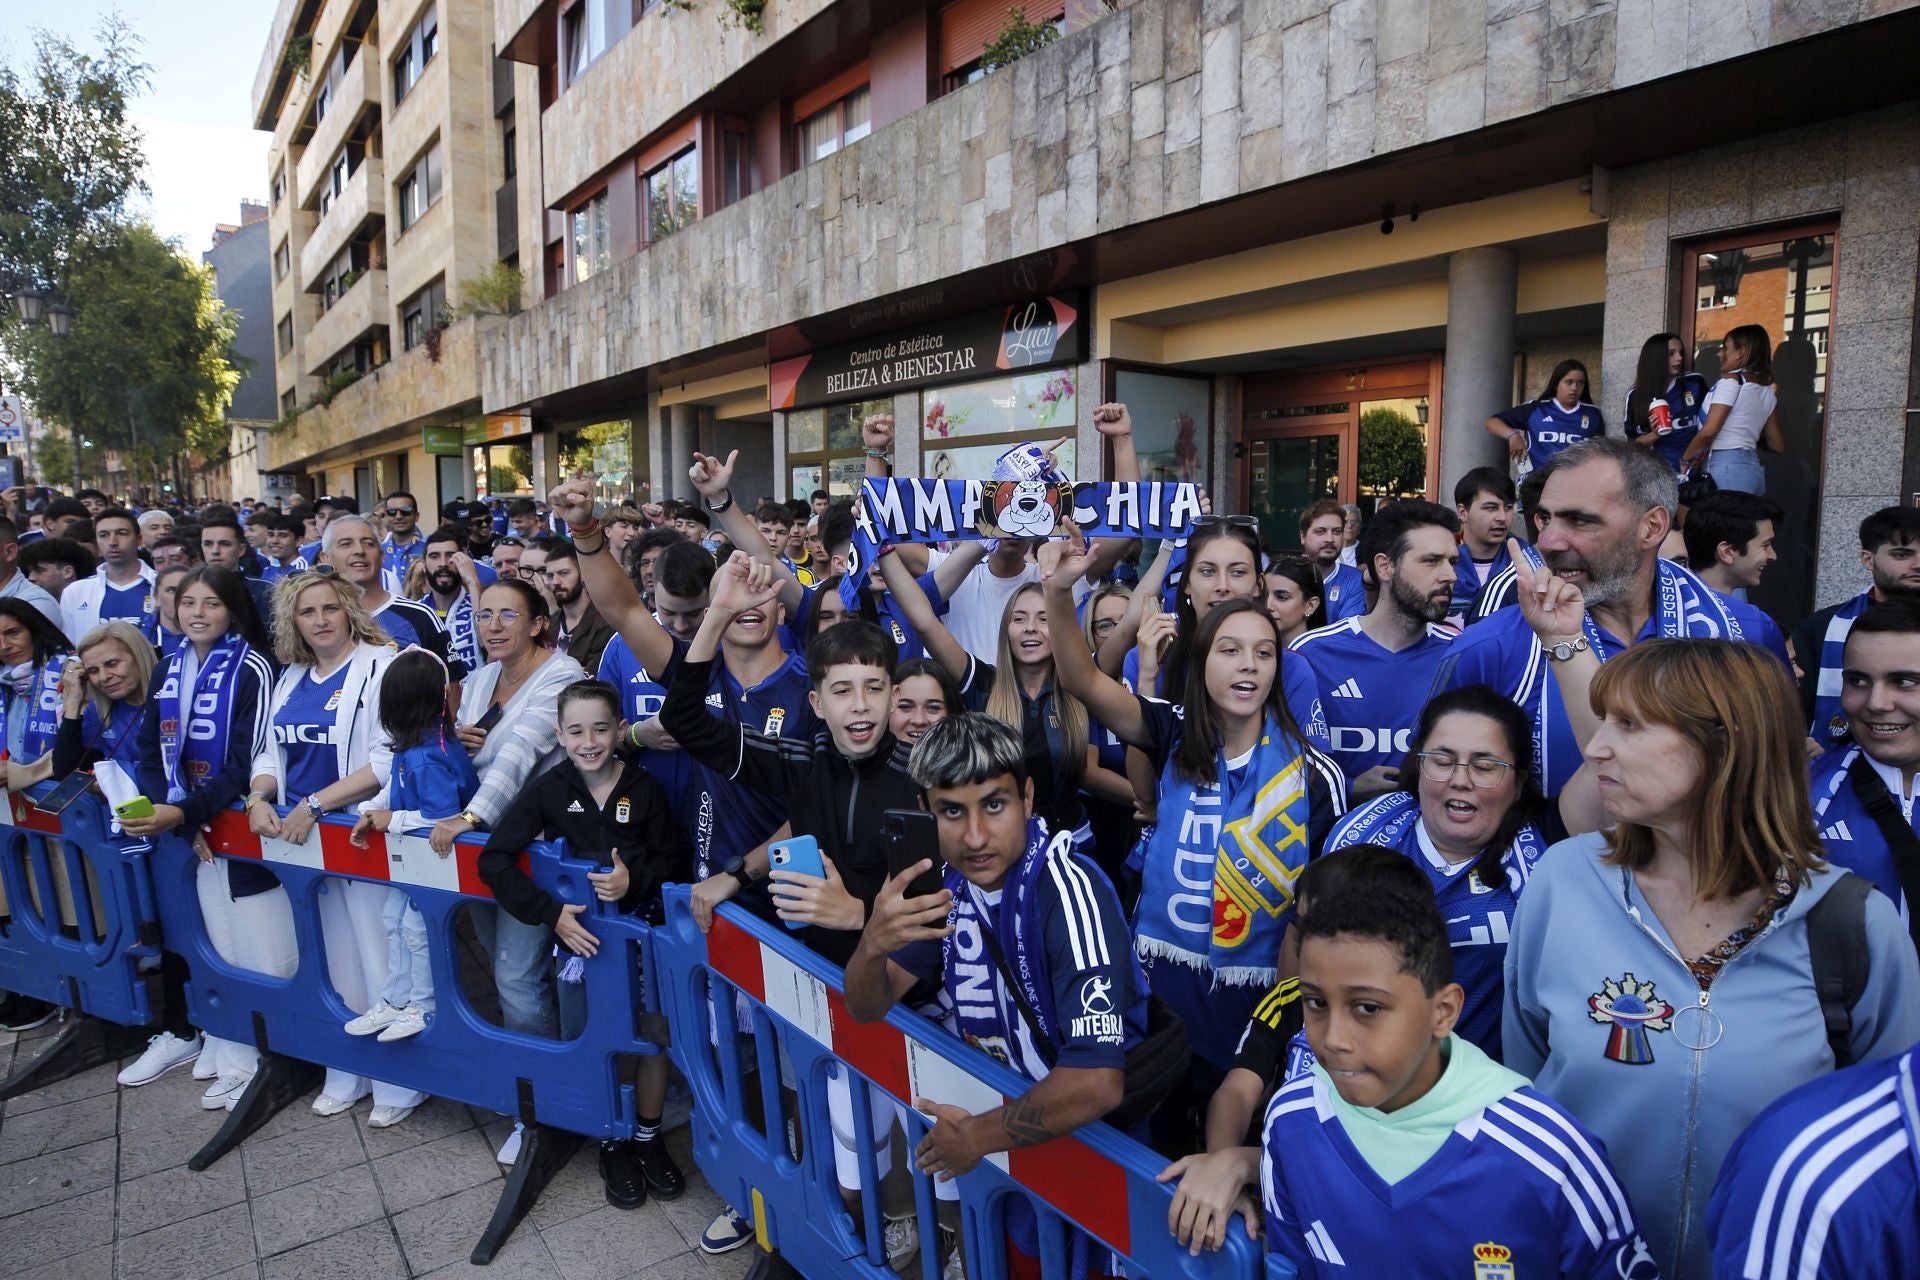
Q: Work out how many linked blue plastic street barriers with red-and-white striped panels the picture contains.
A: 3